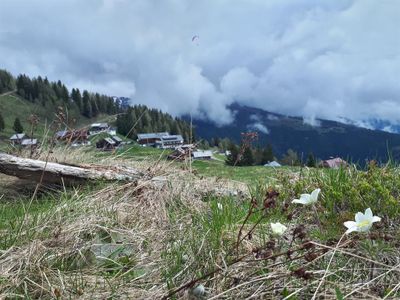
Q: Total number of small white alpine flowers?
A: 3